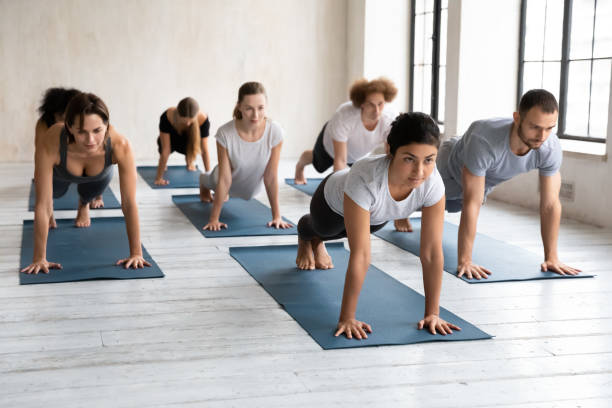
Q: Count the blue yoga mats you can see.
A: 7